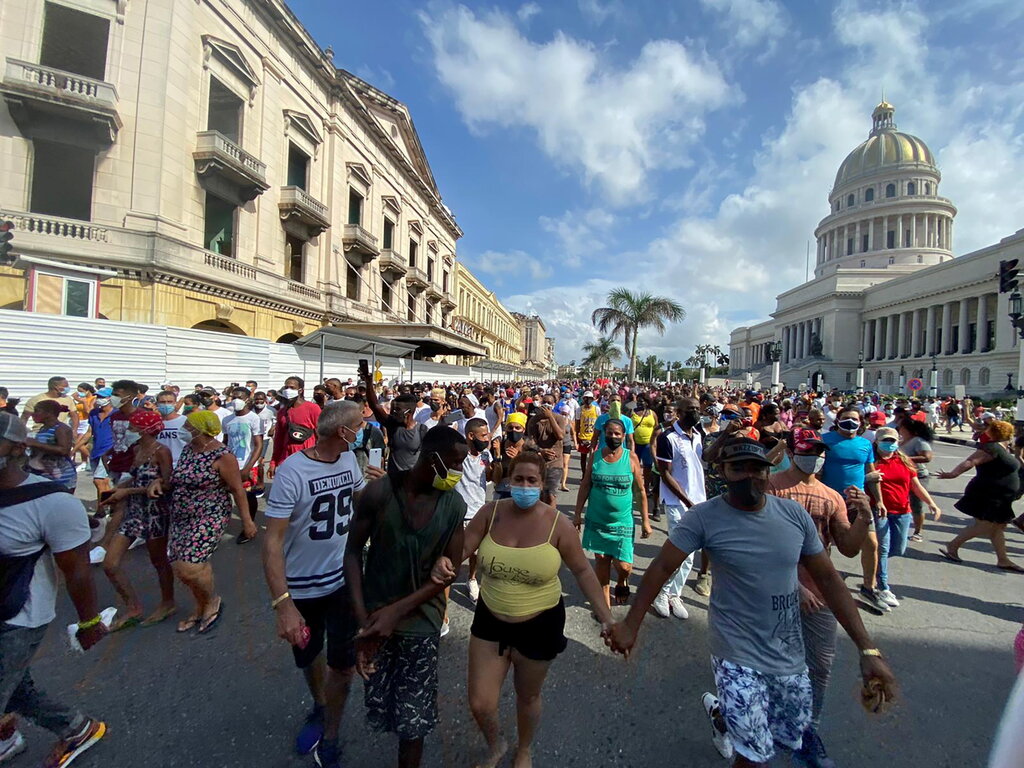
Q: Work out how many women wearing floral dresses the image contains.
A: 2